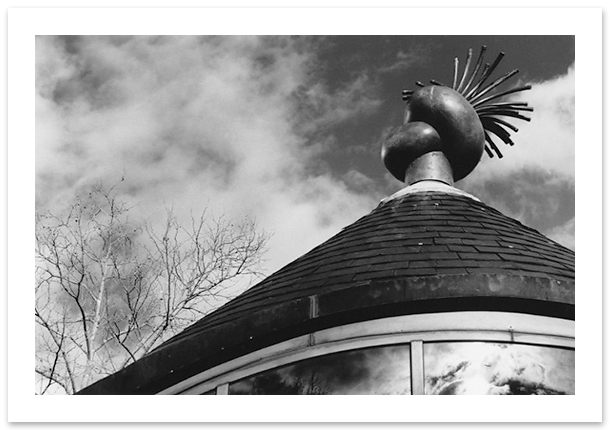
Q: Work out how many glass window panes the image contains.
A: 3